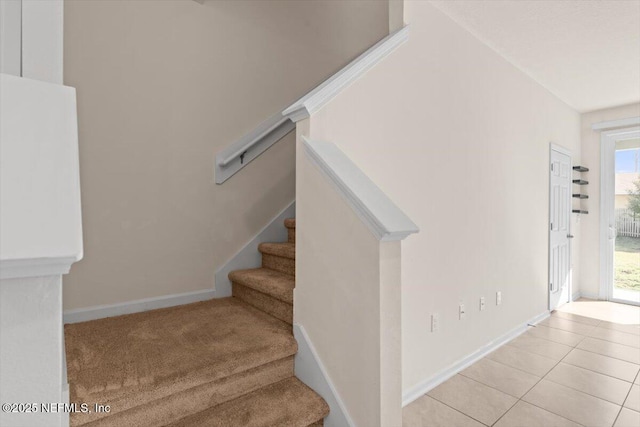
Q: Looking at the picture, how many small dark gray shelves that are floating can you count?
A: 4